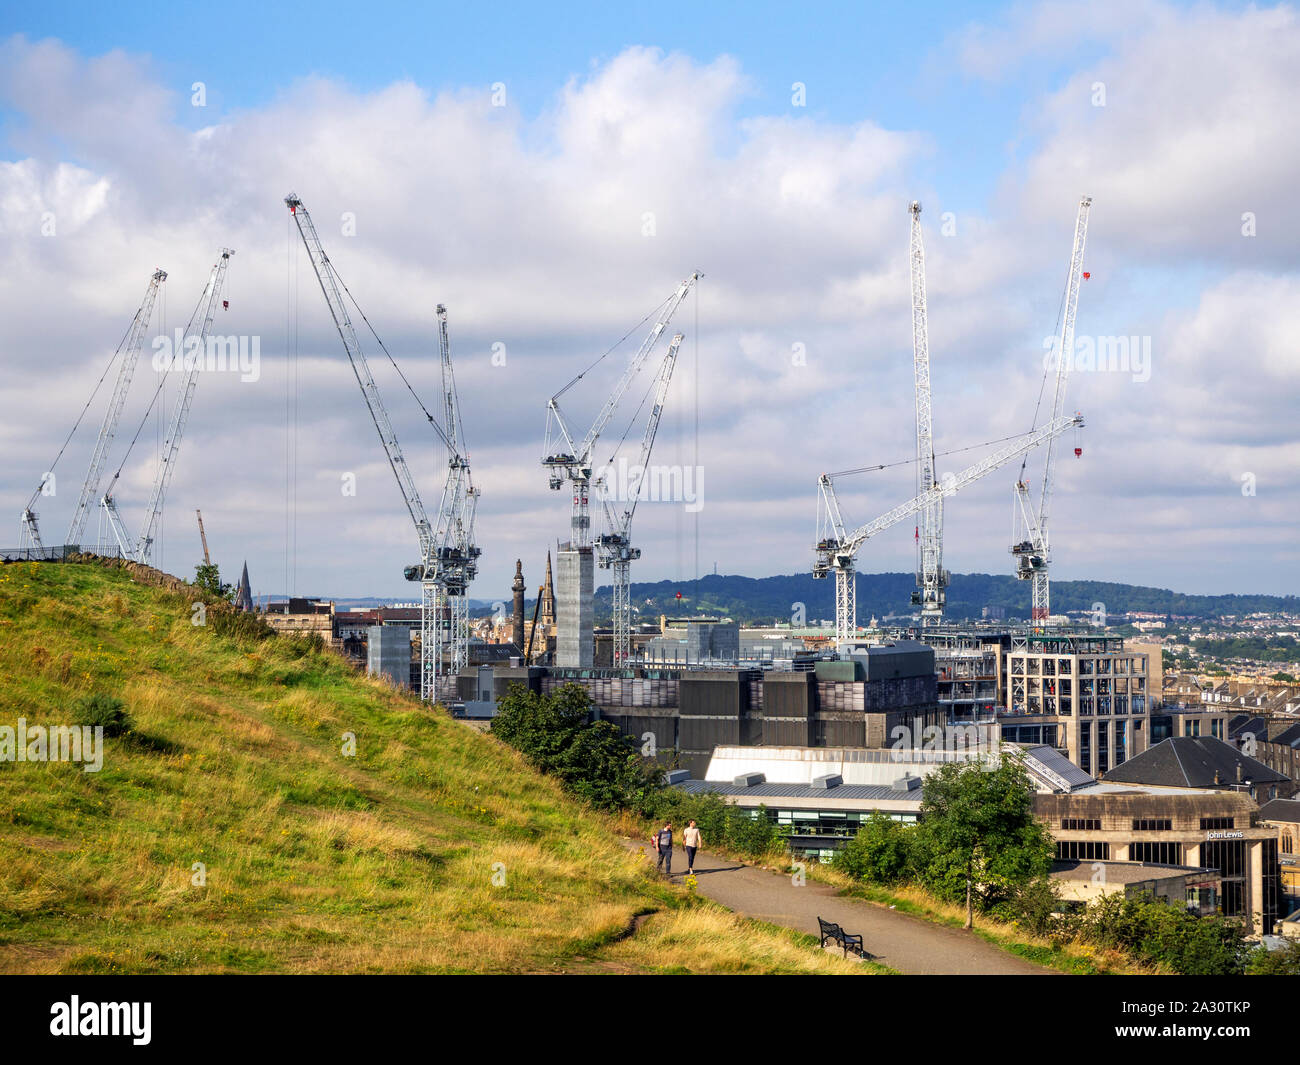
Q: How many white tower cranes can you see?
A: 9